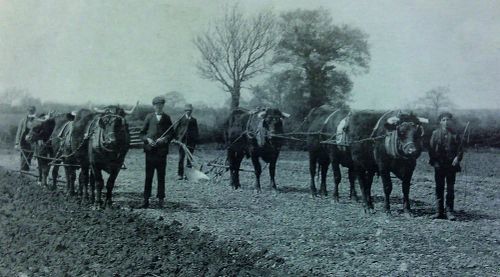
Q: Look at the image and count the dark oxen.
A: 6